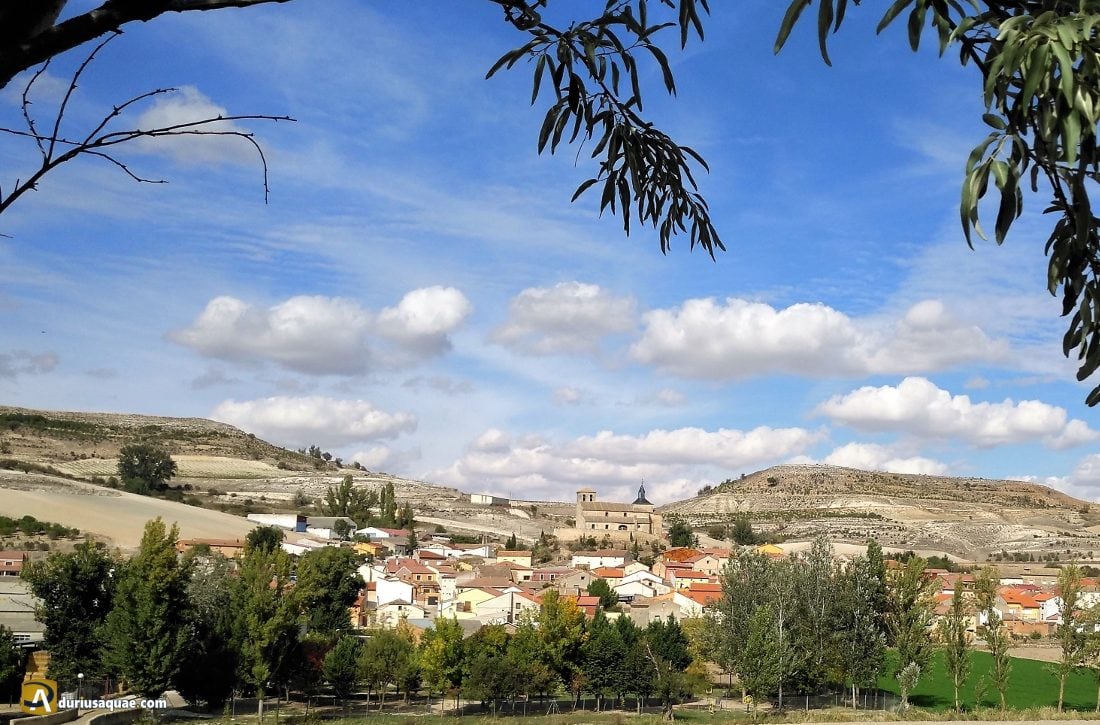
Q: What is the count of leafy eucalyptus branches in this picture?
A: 2